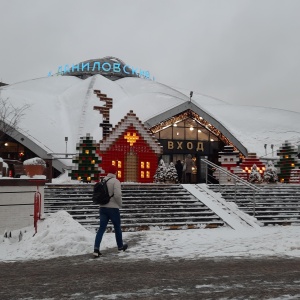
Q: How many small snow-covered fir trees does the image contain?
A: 4